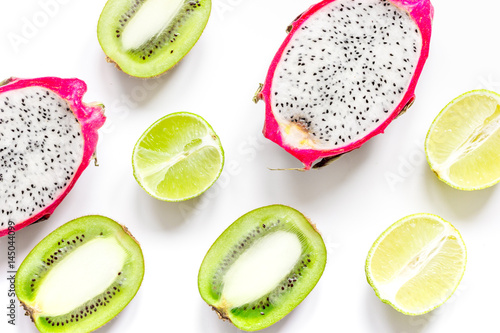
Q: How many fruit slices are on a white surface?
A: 8